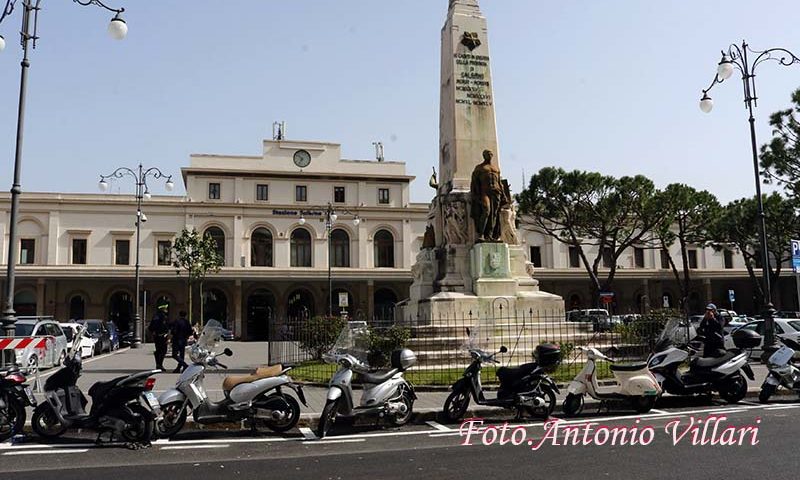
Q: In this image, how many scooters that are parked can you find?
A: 8